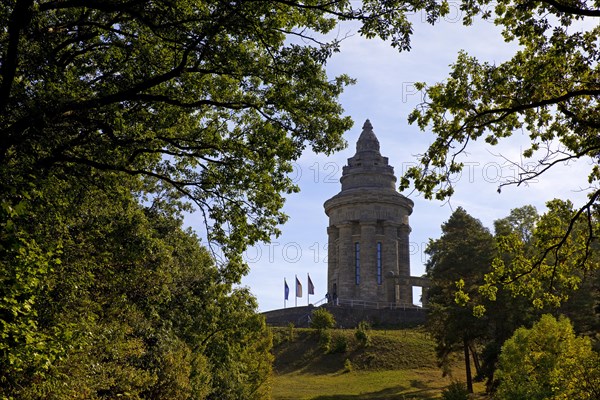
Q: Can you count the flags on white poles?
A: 3